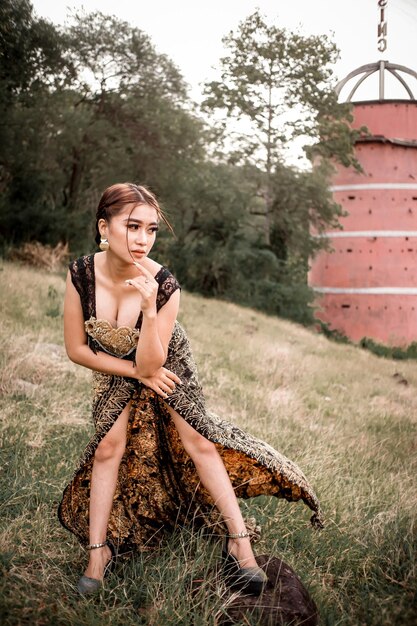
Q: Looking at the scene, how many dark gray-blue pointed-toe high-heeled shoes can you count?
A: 2